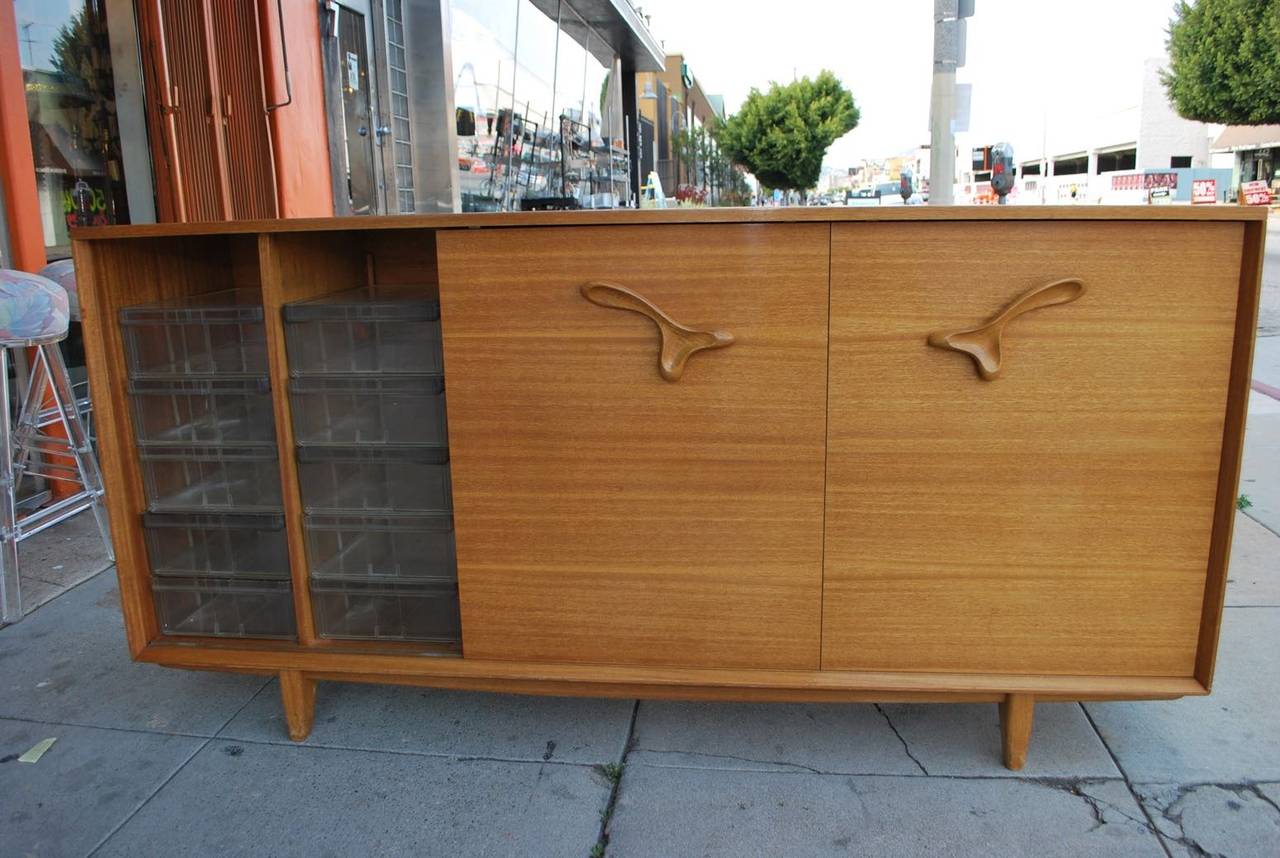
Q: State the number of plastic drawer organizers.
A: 10